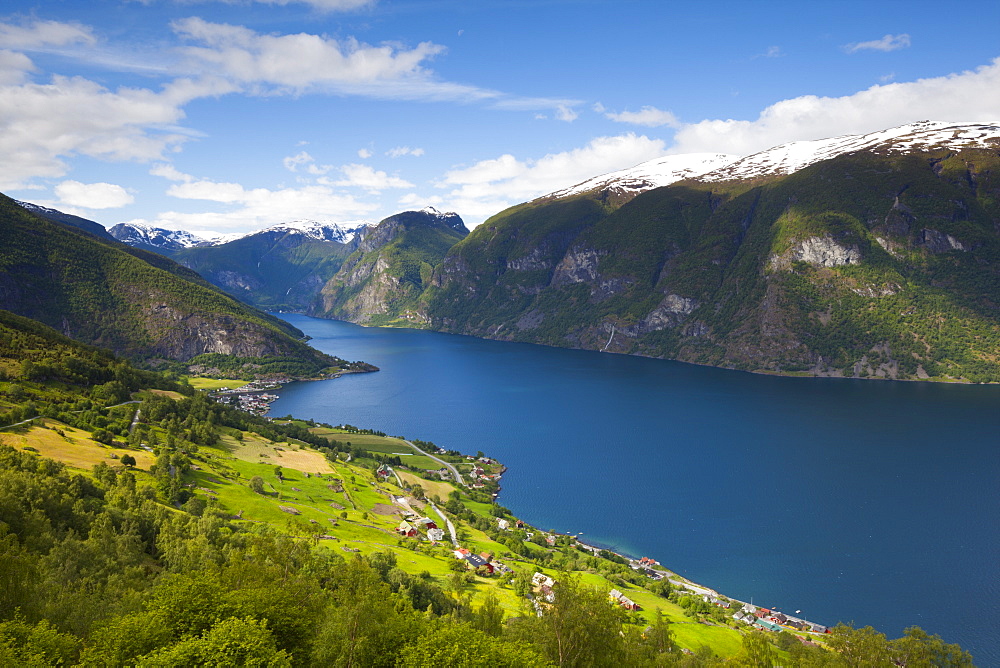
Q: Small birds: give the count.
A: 0